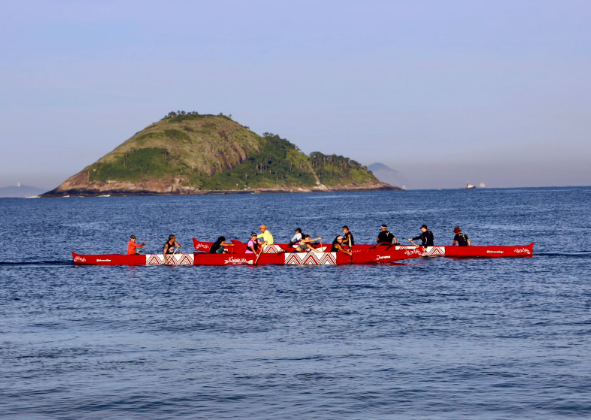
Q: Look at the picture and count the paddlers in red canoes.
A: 12